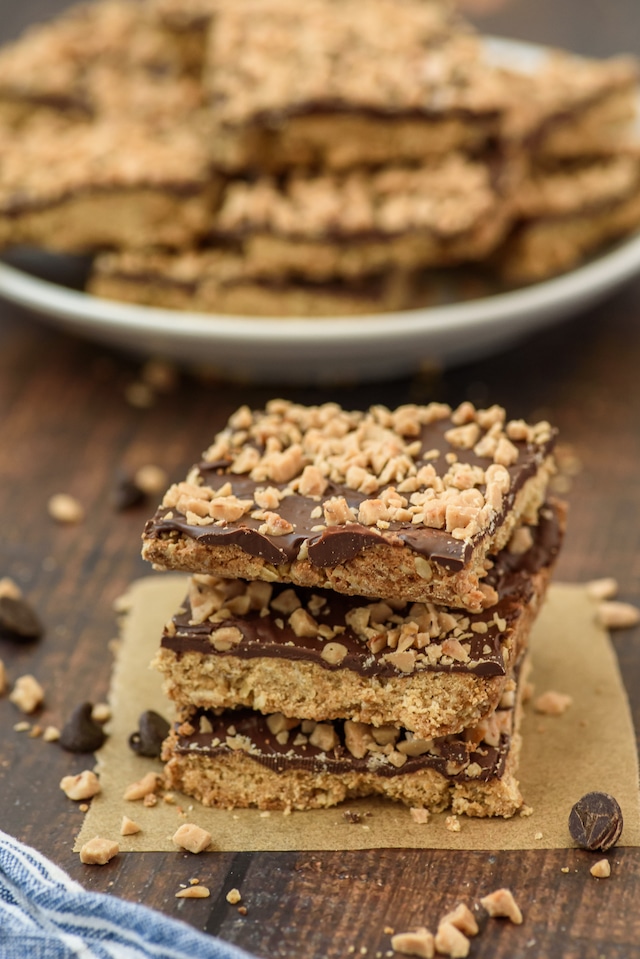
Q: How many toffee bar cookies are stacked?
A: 3